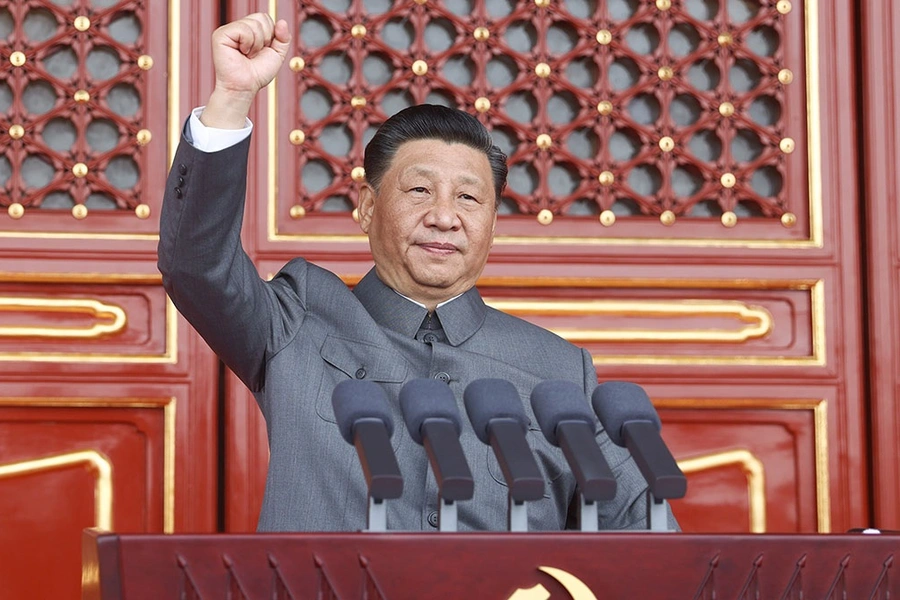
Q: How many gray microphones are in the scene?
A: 5